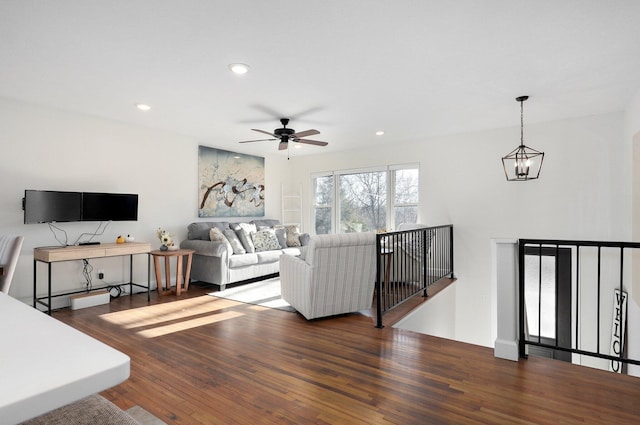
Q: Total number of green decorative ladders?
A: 0